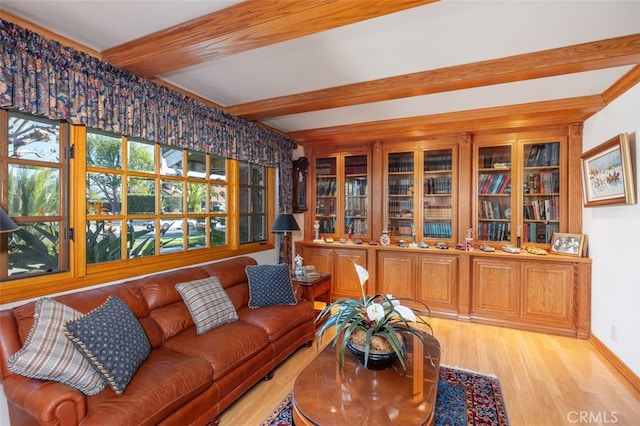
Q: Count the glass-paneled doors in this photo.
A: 6